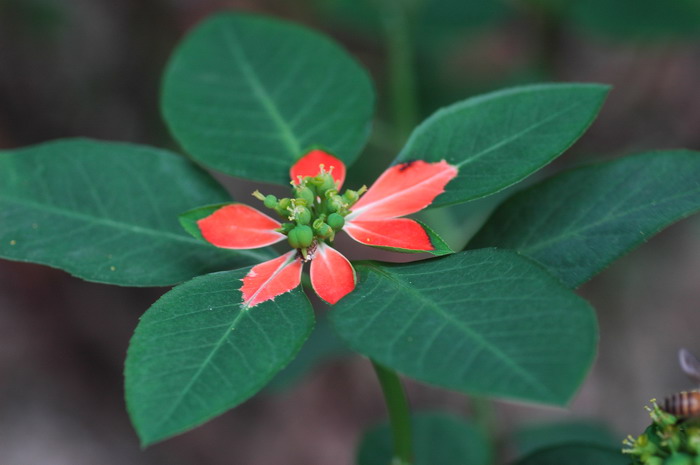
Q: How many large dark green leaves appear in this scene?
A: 6